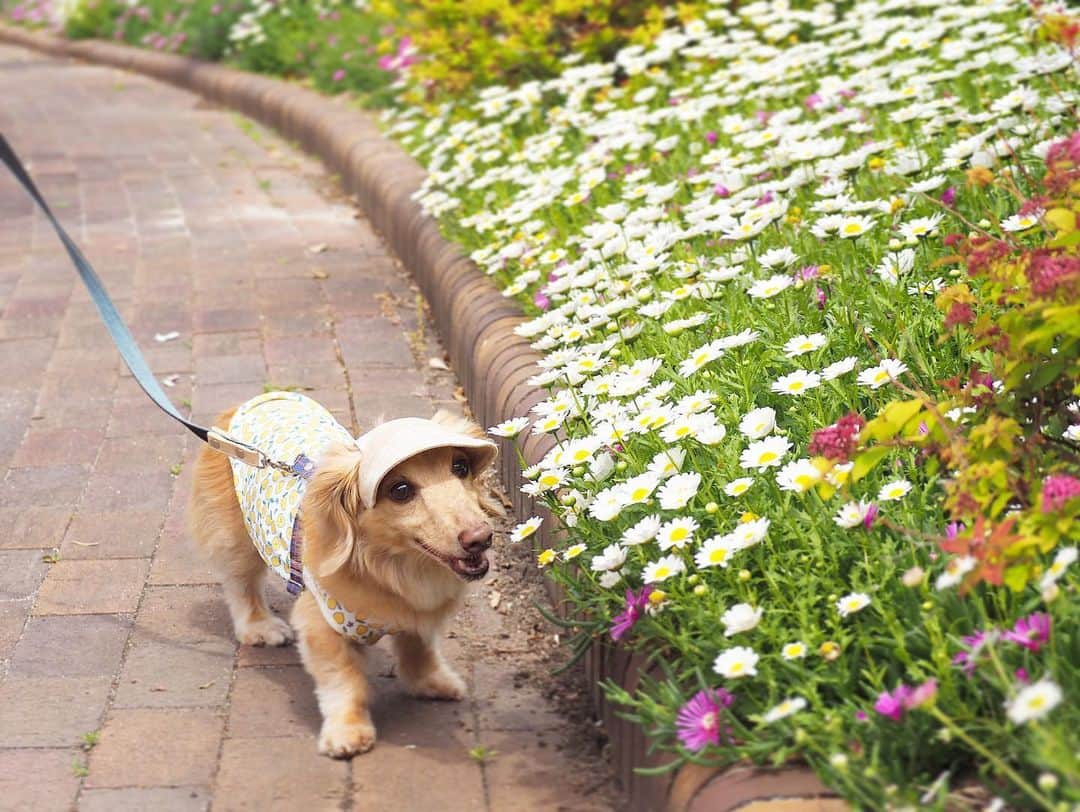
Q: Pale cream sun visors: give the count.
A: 1